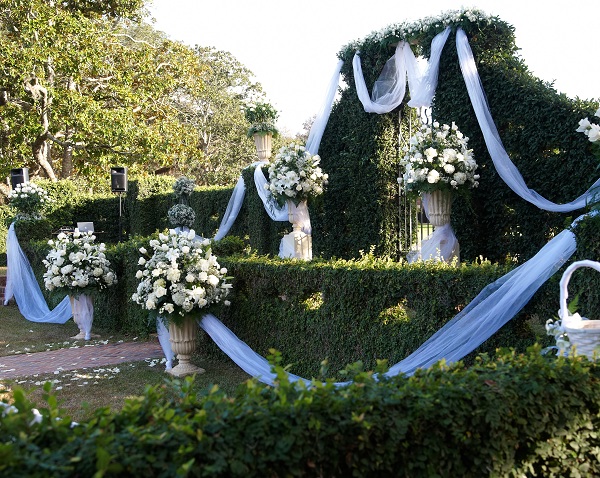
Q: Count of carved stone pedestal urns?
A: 5